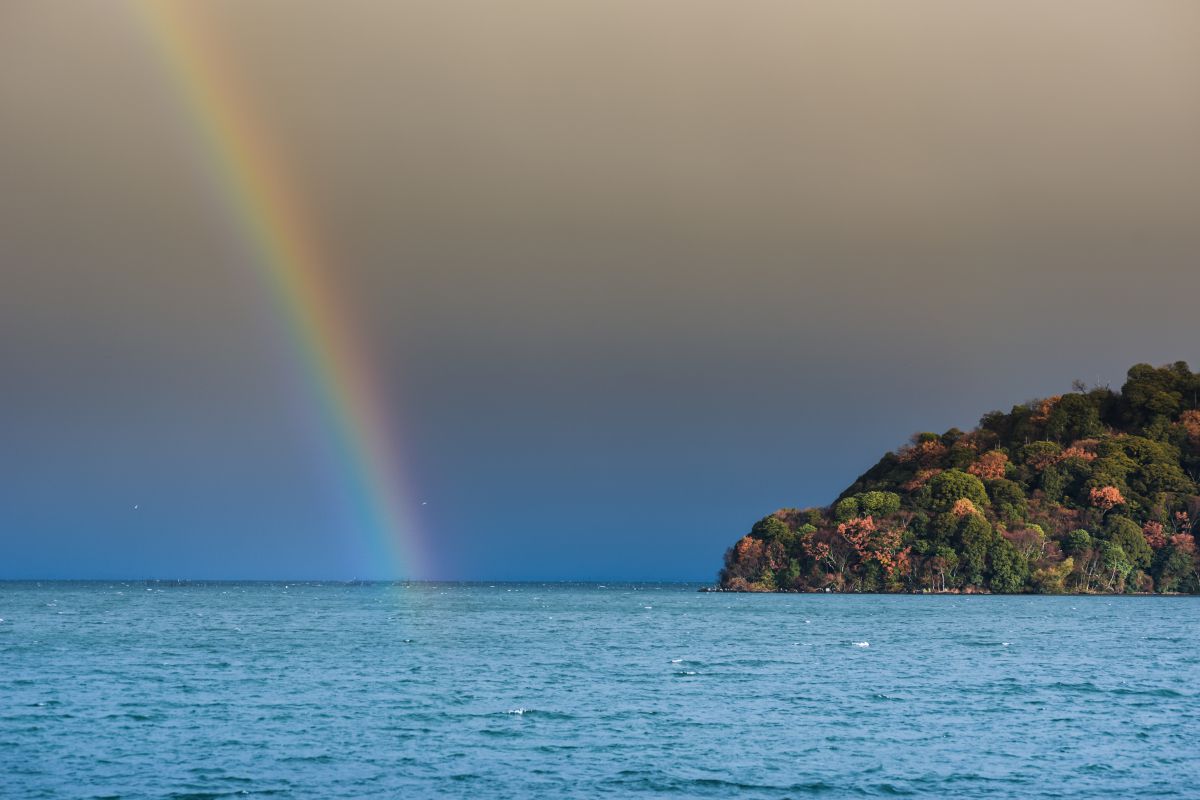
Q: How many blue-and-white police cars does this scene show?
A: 0